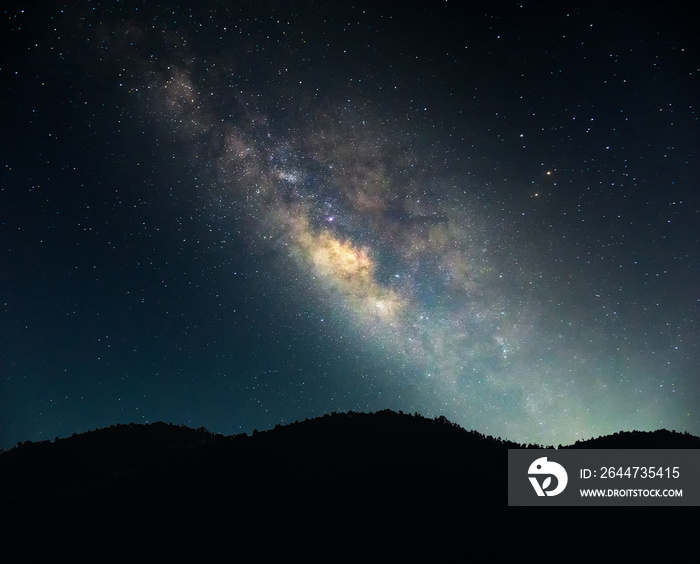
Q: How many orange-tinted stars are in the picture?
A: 2